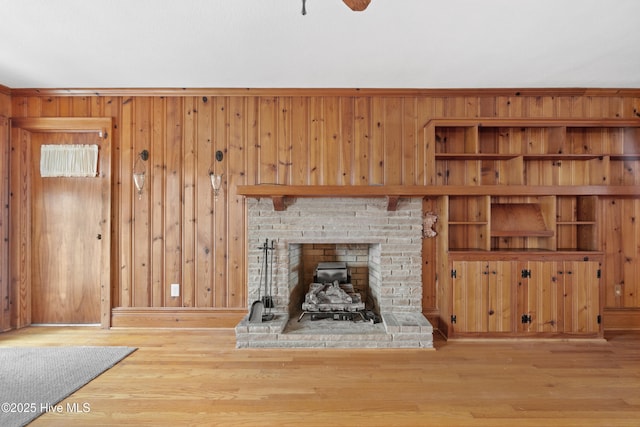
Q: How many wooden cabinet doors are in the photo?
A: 4